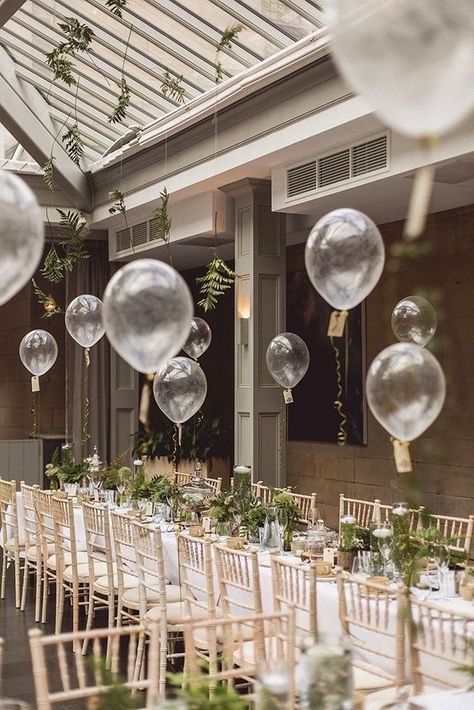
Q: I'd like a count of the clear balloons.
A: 11